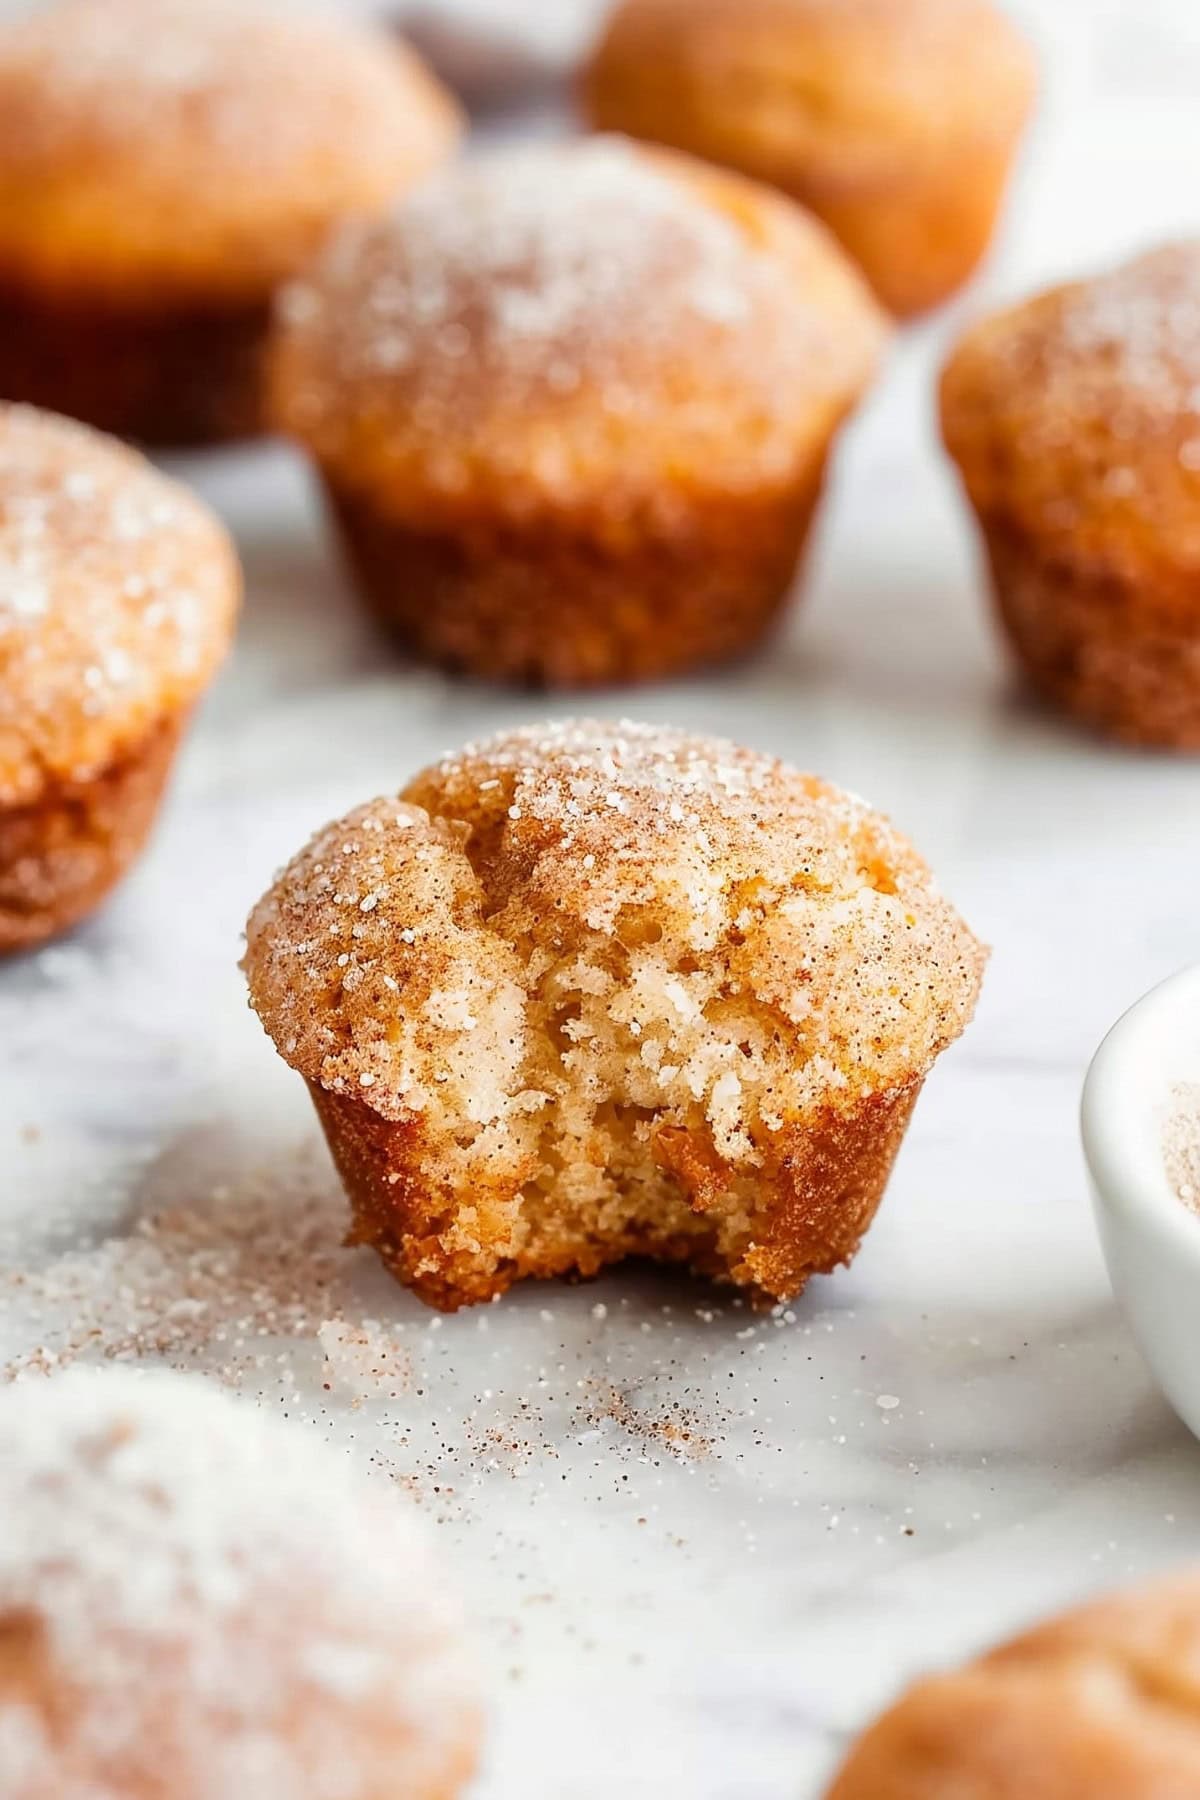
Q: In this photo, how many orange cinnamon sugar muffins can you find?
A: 8